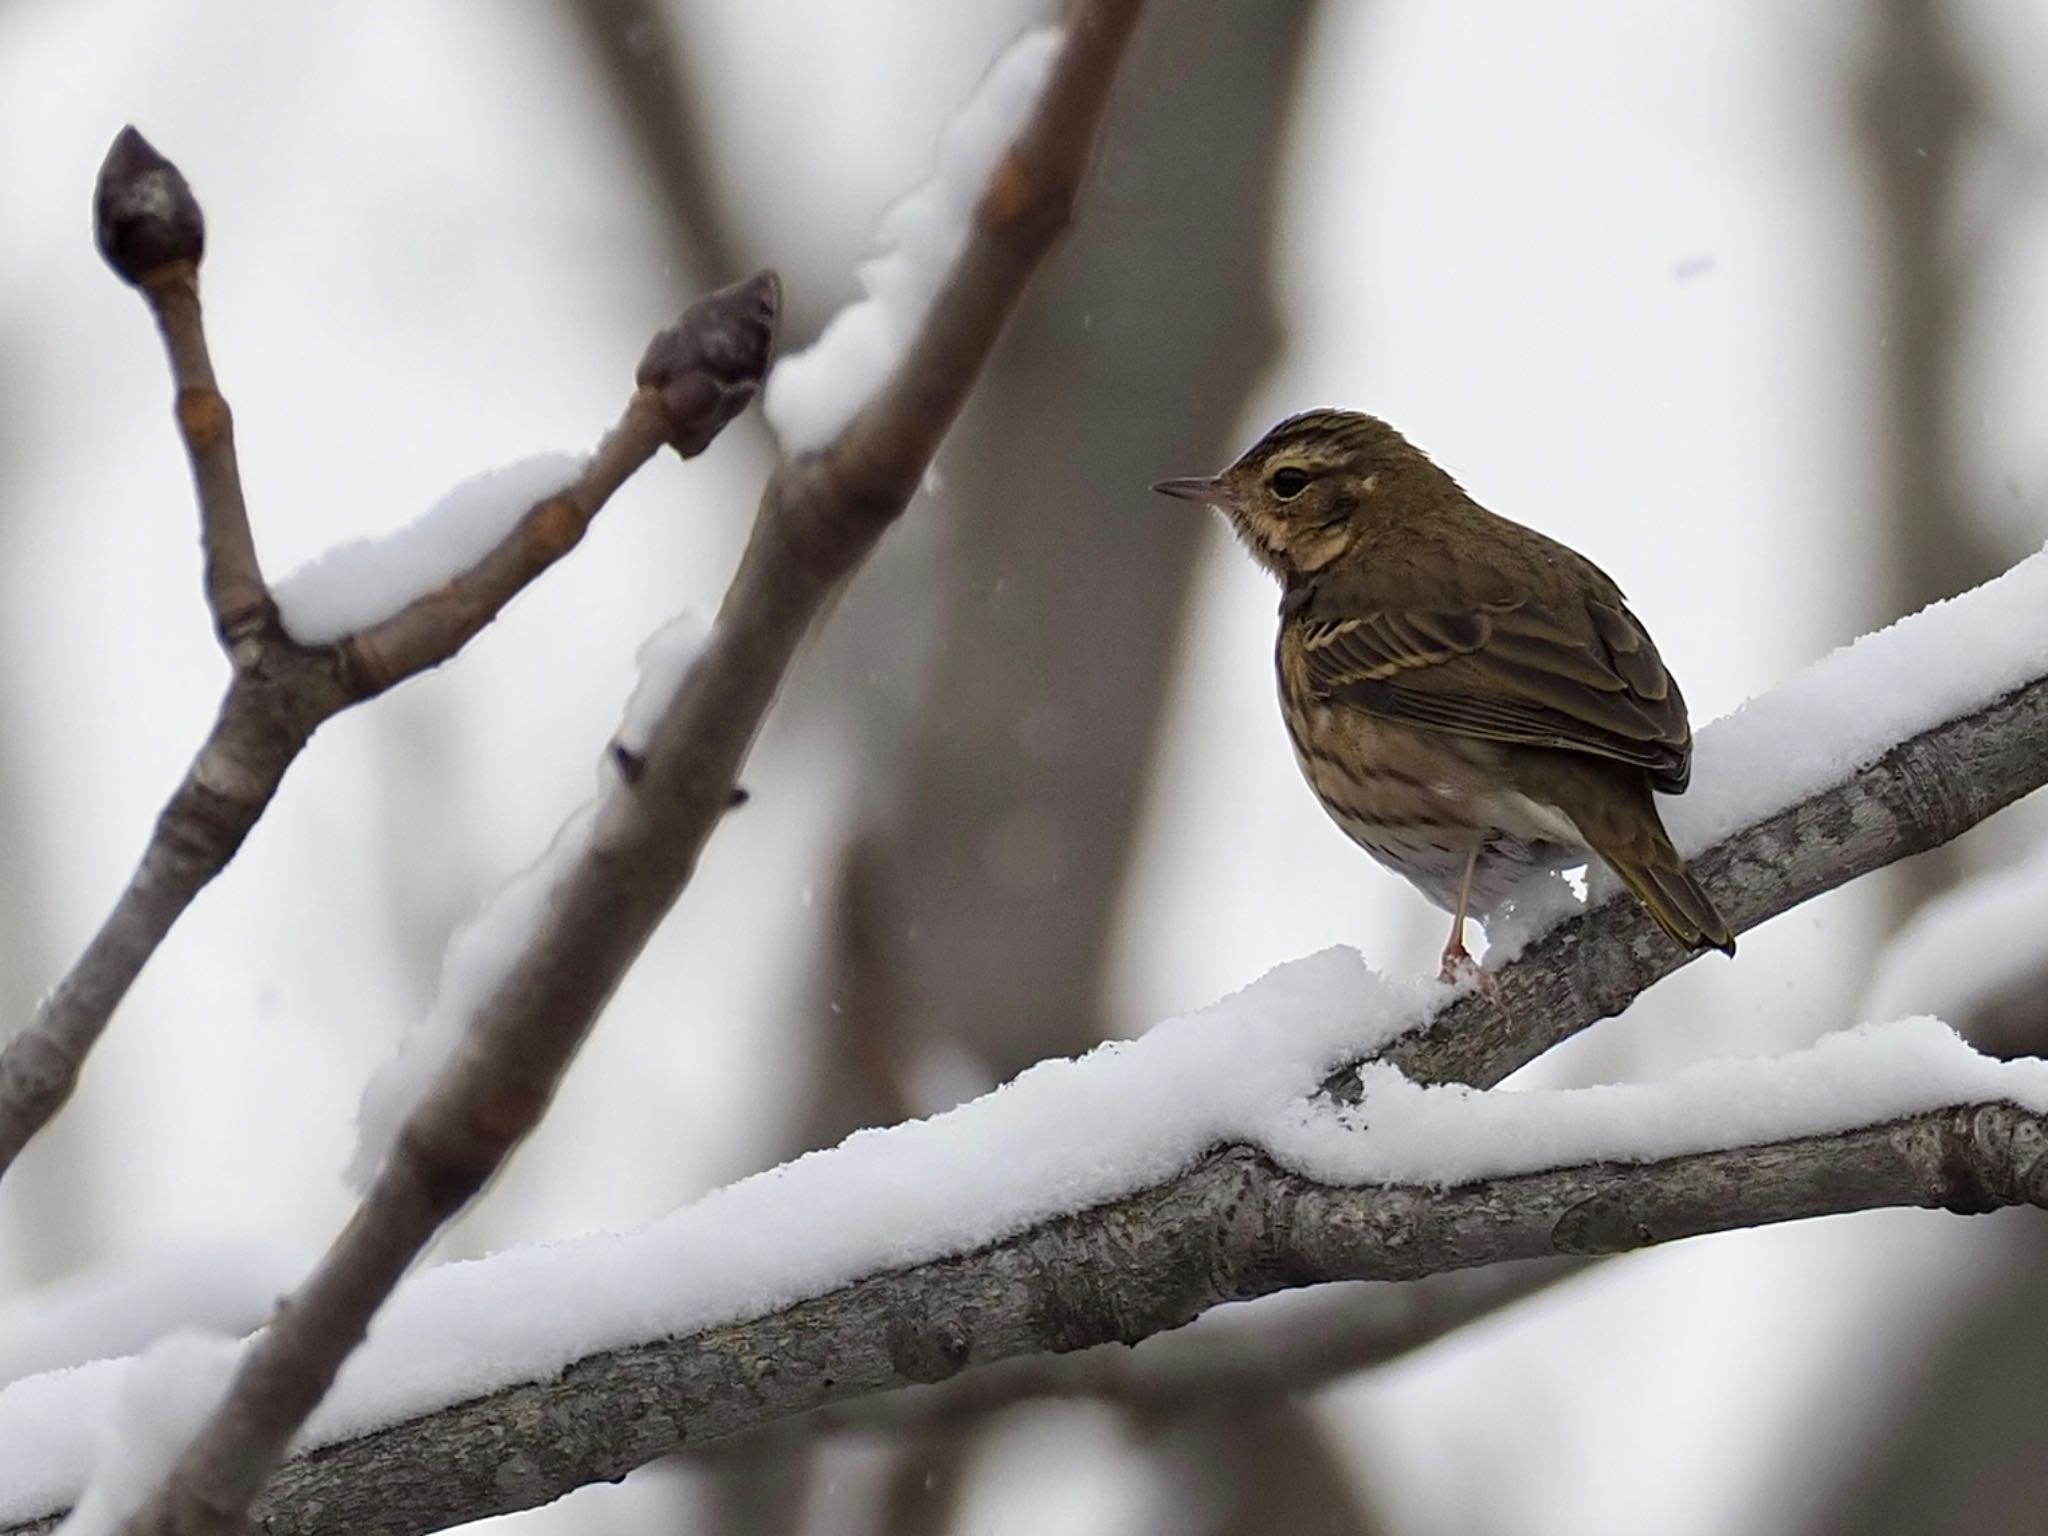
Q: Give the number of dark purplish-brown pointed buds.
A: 2